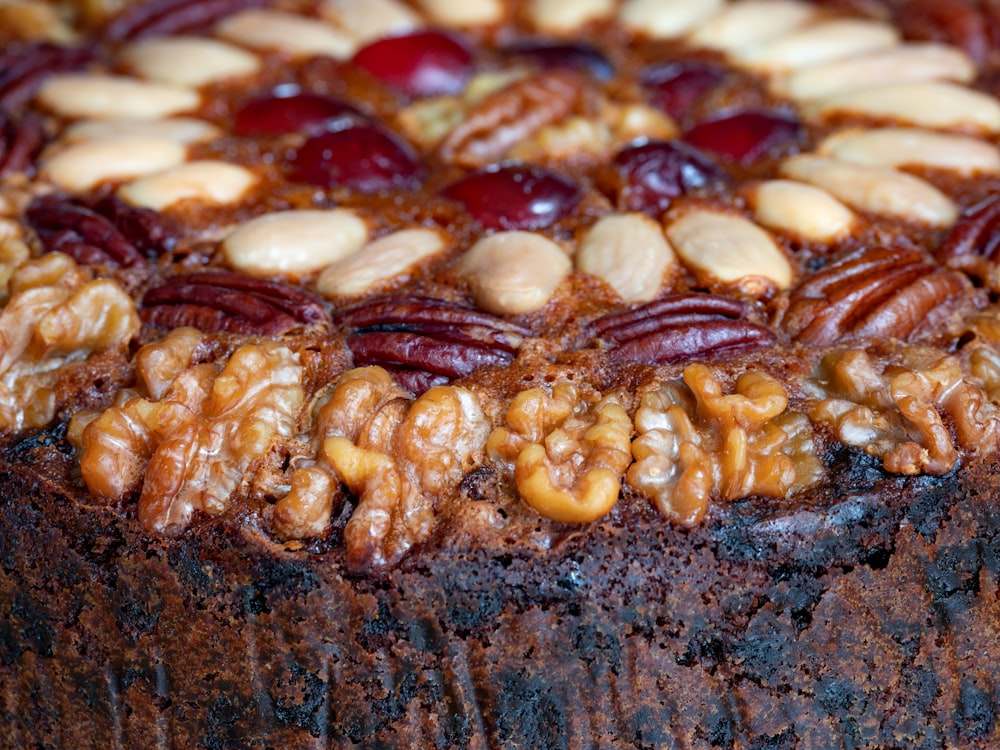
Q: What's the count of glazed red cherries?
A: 8